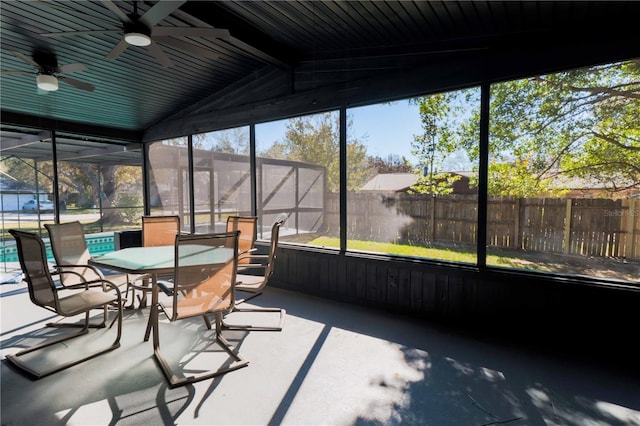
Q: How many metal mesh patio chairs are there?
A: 6